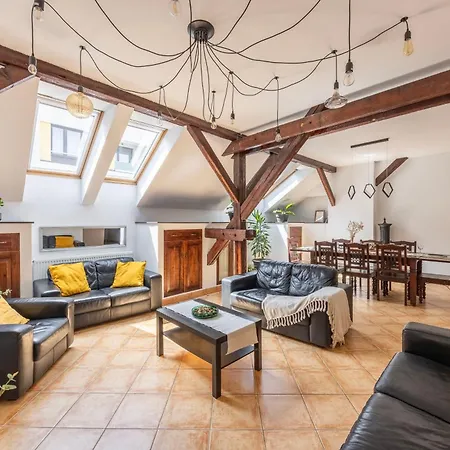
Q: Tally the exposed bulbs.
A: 11